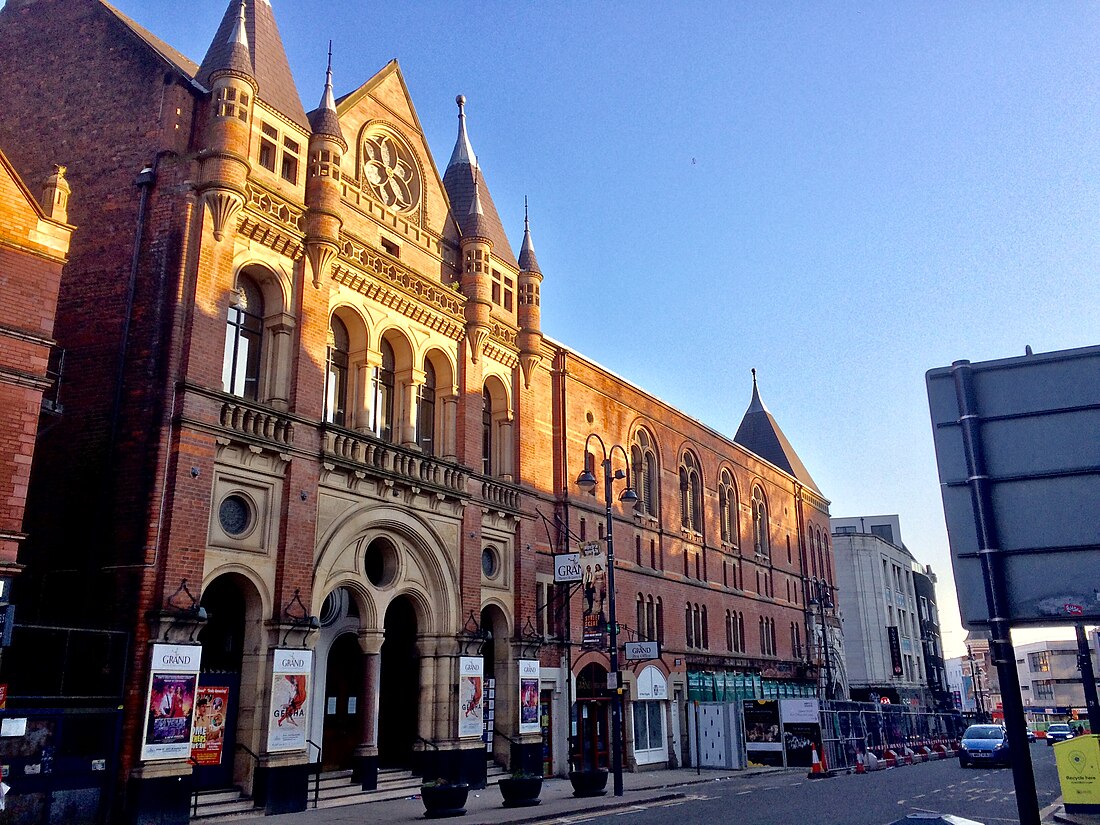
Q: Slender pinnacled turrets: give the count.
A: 4